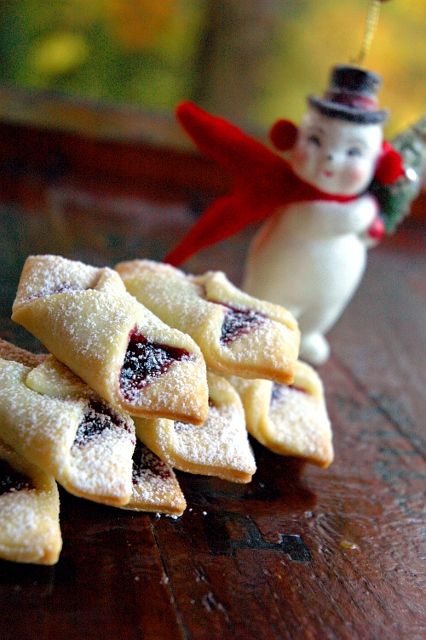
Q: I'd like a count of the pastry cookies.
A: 7